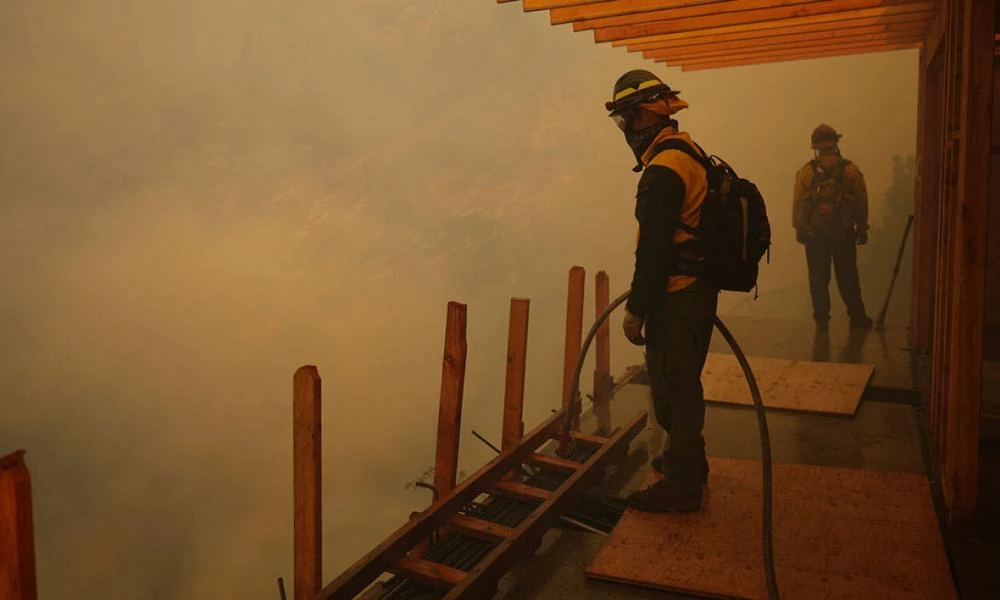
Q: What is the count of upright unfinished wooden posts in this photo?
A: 6